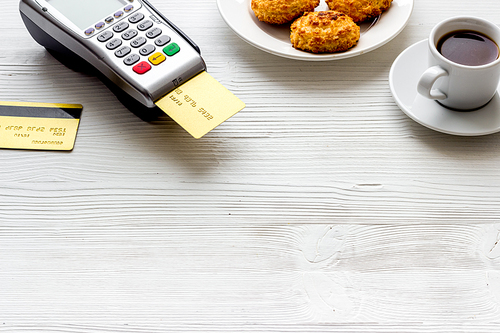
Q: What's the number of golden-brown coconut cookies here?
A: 3